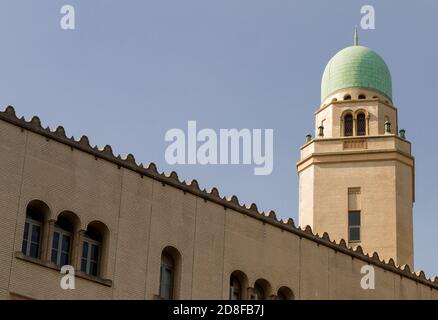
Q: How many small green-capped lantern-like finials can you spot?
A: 4